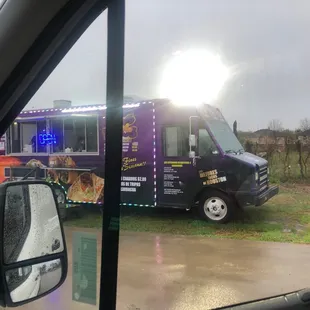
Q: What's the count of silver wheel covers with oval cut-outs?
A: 1